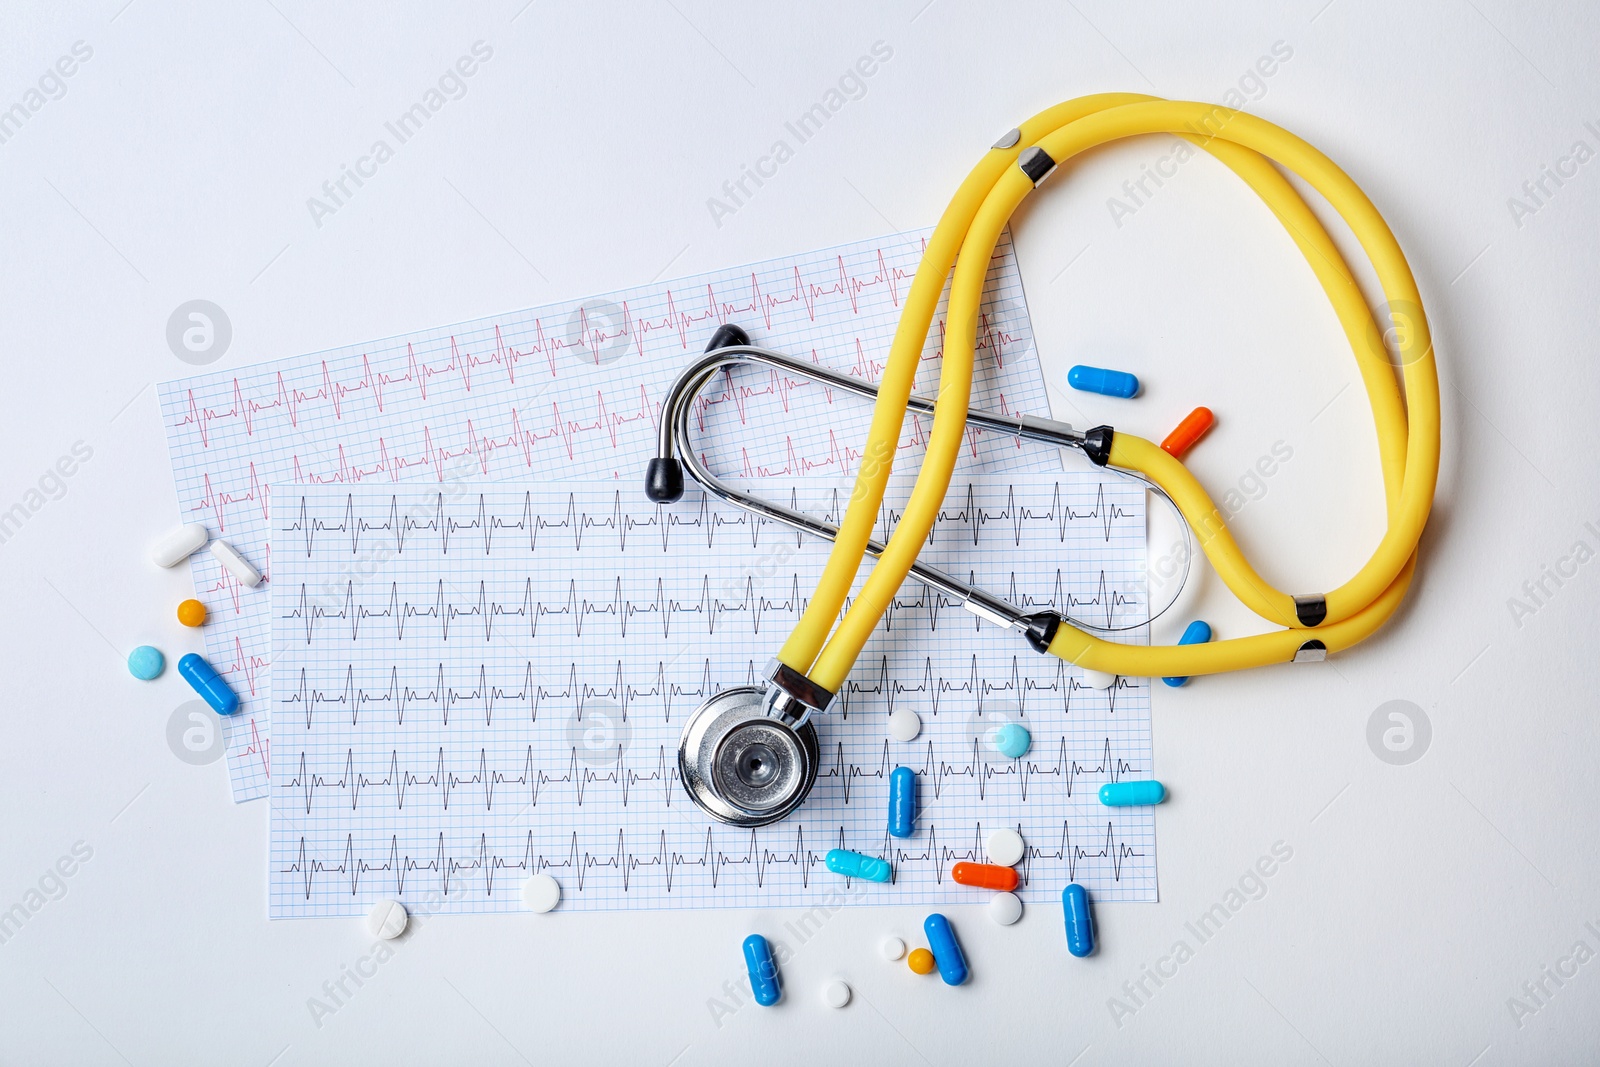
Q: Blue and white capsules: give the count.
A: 11